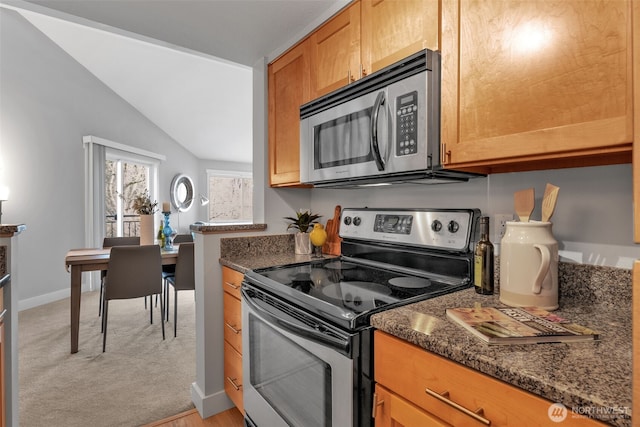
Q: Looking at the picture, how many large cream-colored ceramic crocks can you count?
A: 1